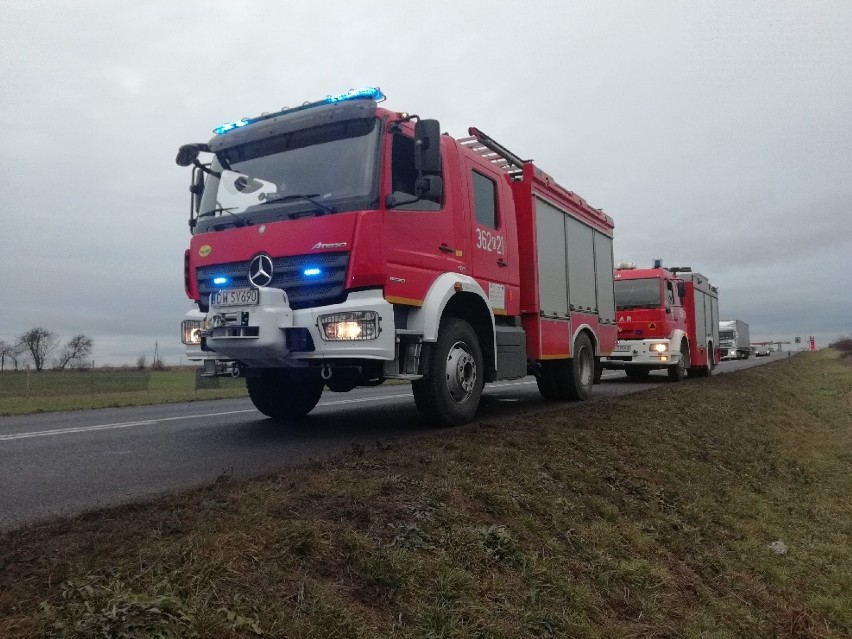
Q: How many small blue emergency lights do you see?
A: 2